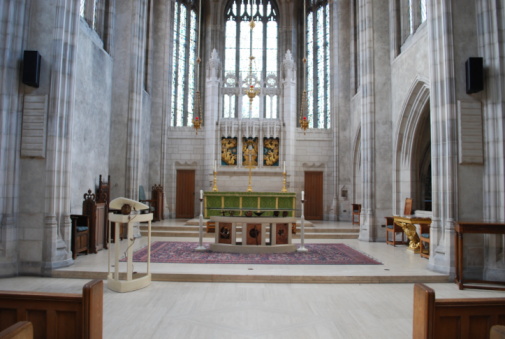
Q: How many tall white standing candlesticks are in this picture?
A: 2